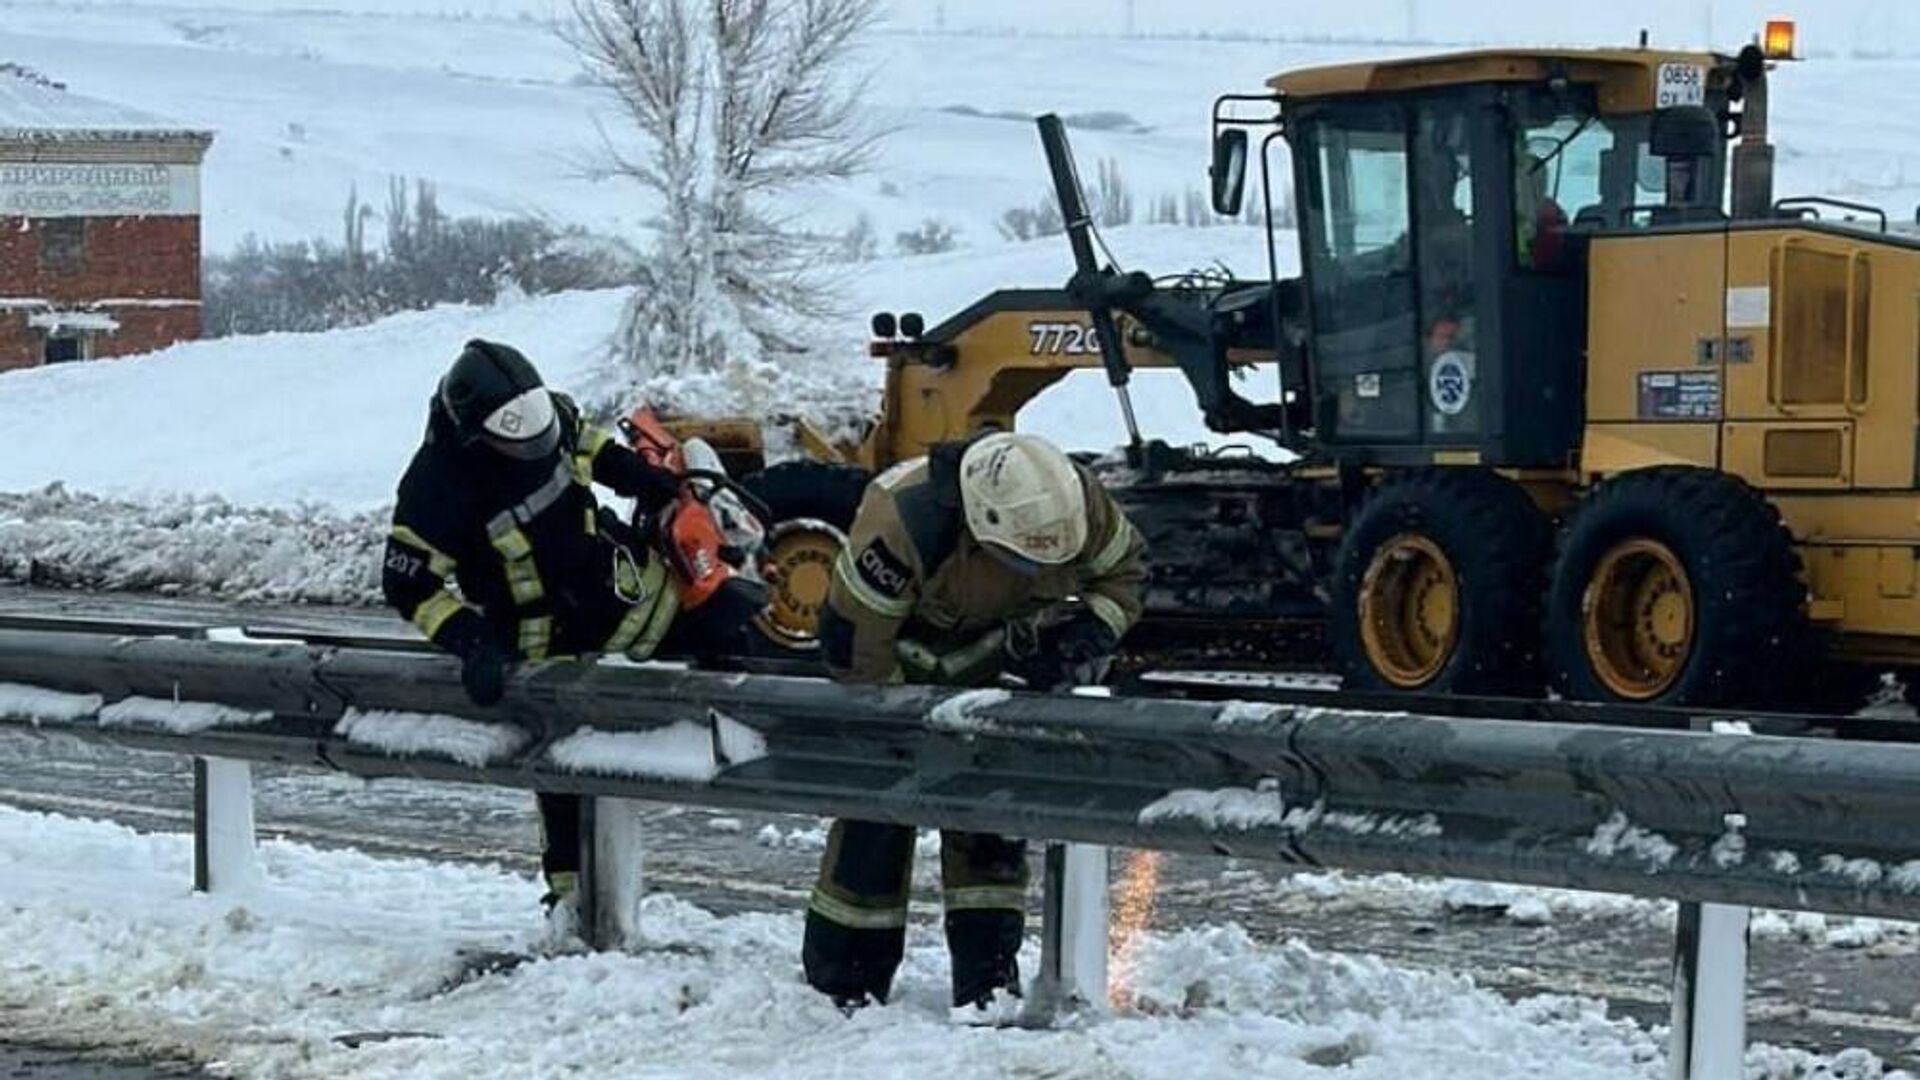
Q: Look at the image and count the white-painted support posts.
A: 4